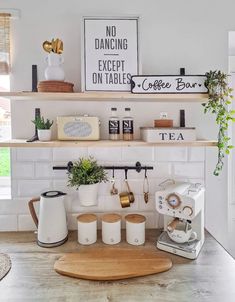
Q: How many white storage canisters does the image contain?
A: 3